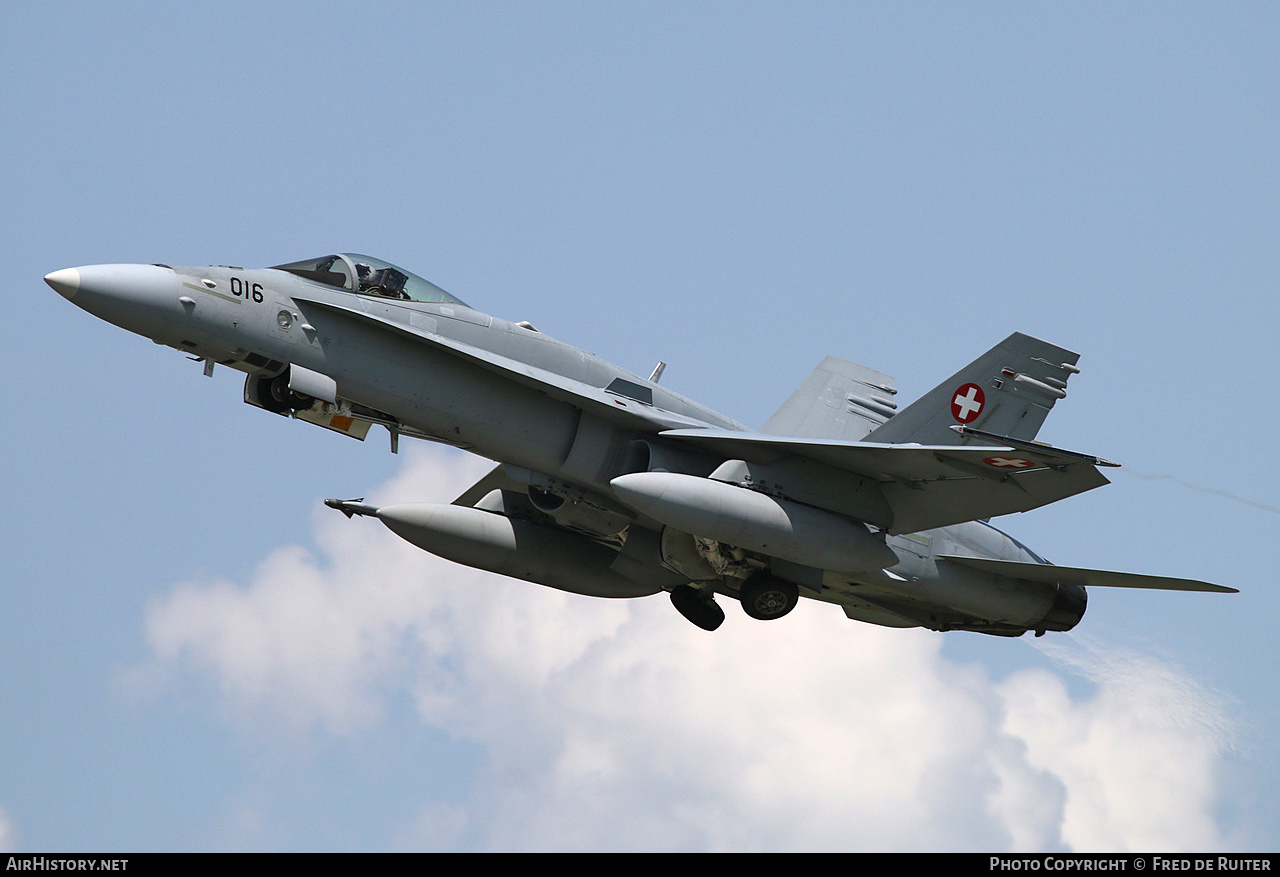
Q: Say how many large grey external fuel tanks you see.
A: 2